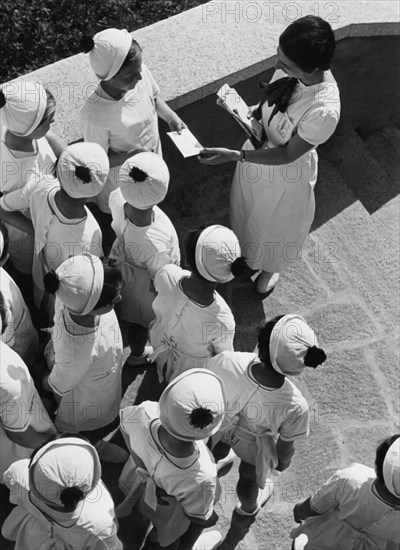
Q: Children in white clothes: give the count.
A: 12